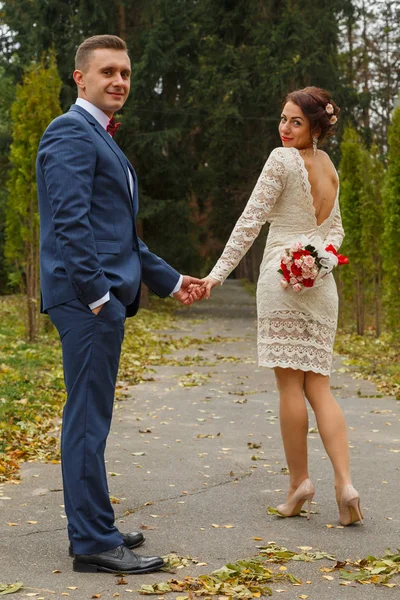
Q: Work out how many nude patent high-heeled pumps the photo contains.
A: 2